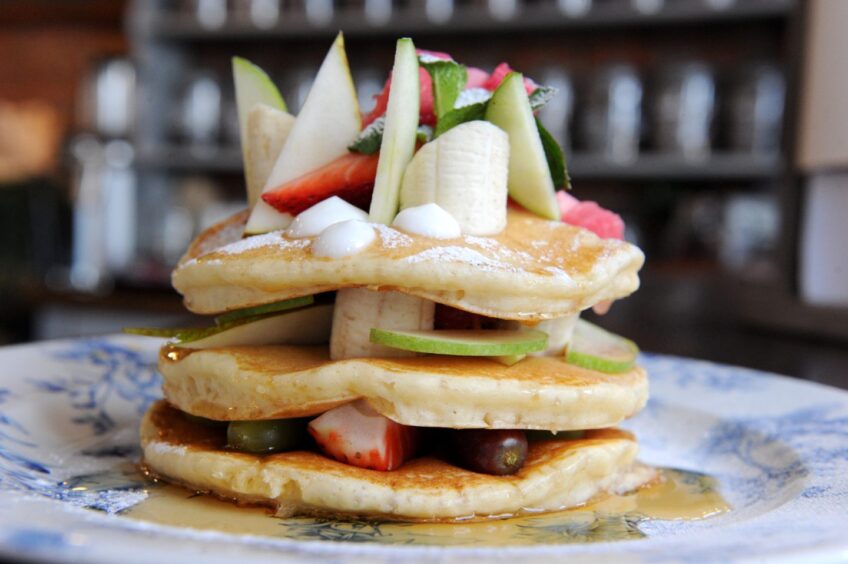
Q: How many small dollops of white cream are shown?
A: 3